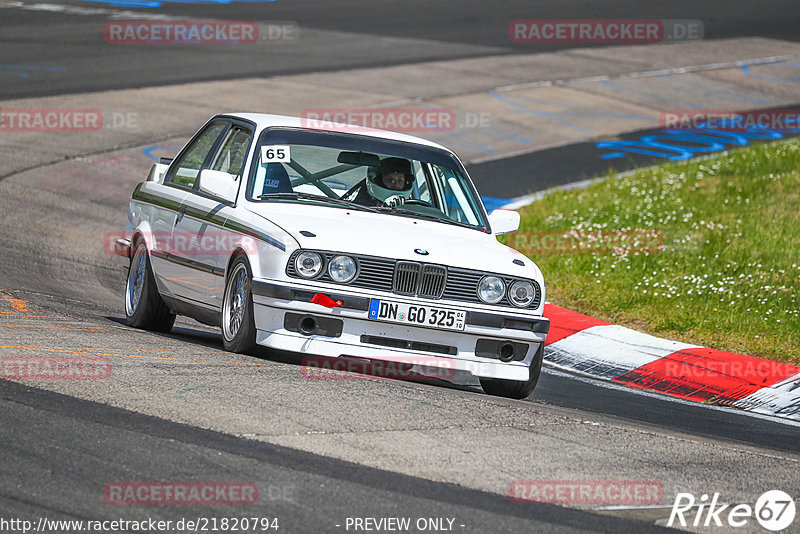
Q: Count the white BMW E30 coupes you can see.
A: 1